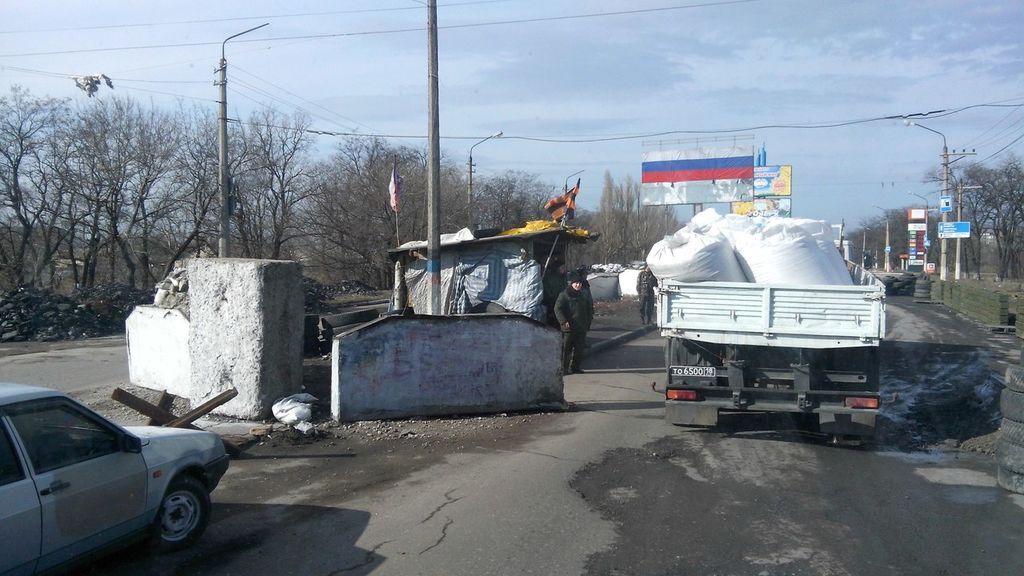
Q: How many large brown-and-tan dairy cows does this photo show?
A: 0